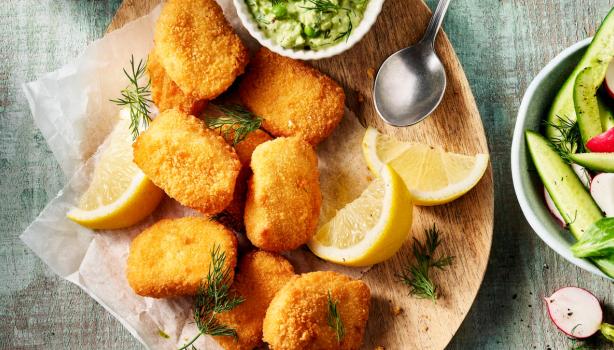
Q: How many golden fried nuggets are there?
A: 9